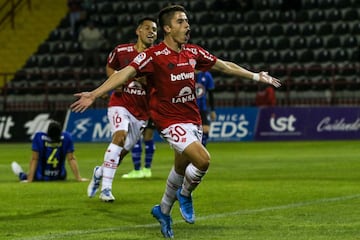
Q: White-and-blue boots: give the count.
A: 2